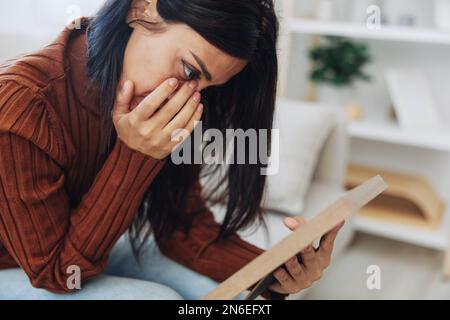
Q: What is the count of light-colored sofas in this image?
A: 1